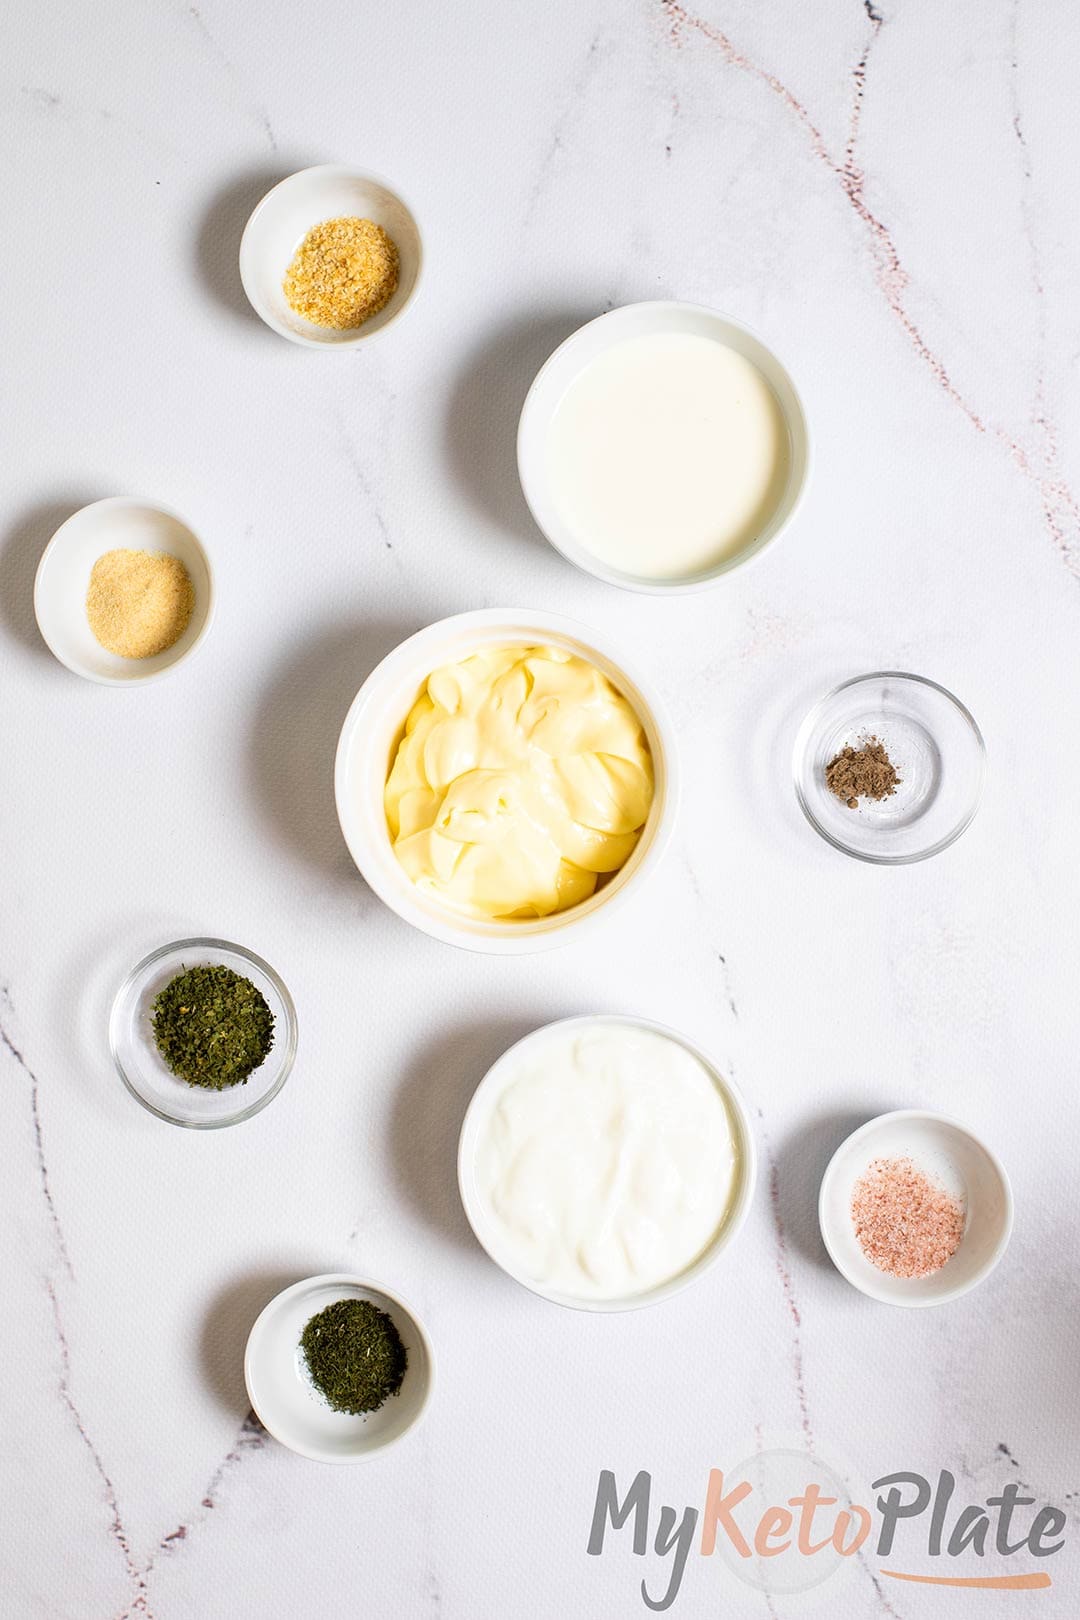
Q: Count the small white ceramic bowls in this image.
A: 4